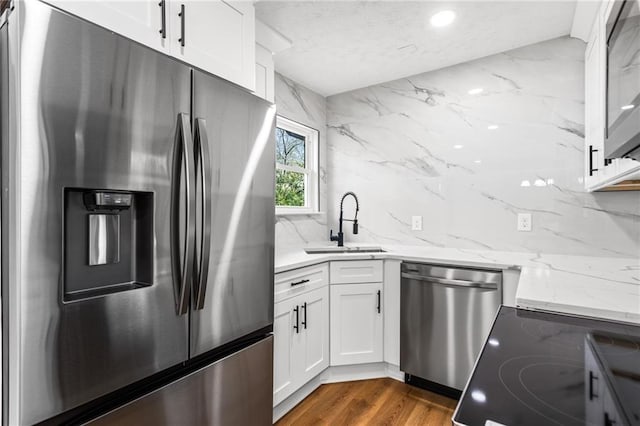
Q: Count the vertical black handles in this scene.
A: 6